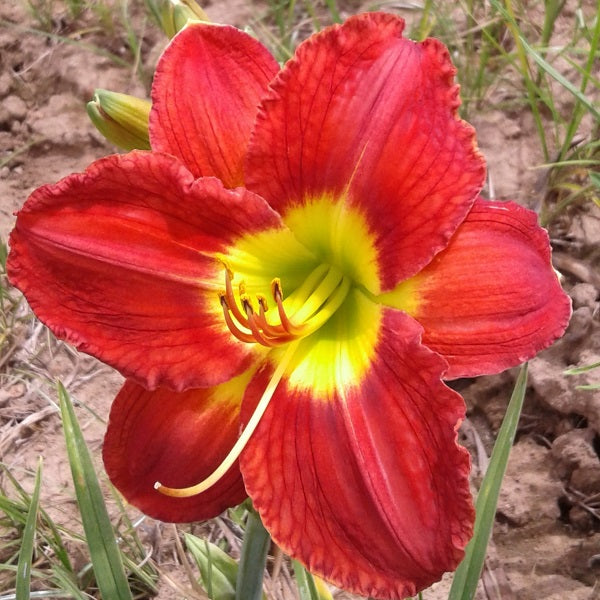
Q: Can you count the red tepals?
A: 6